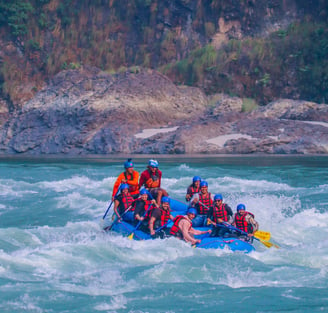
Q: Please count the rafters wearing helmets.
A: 10